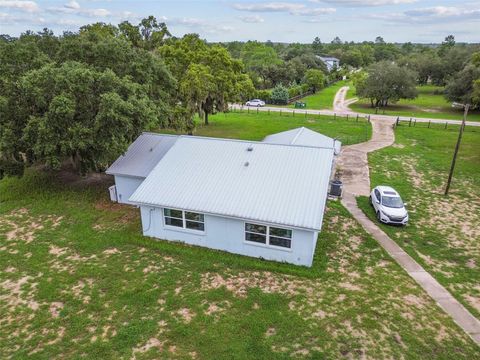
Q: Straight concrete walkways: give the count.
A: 1